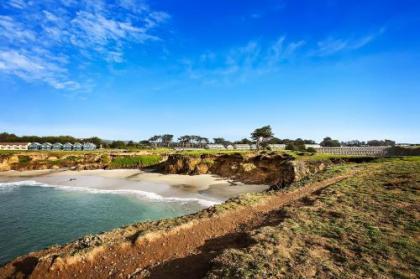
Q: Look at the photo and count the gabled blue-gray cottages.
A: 6